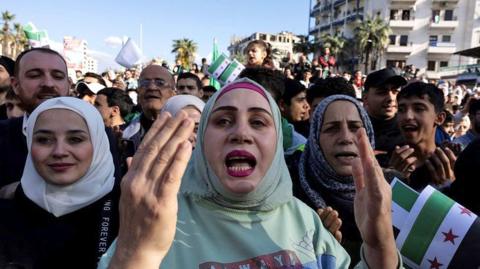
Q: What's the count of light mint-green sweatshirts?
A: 1